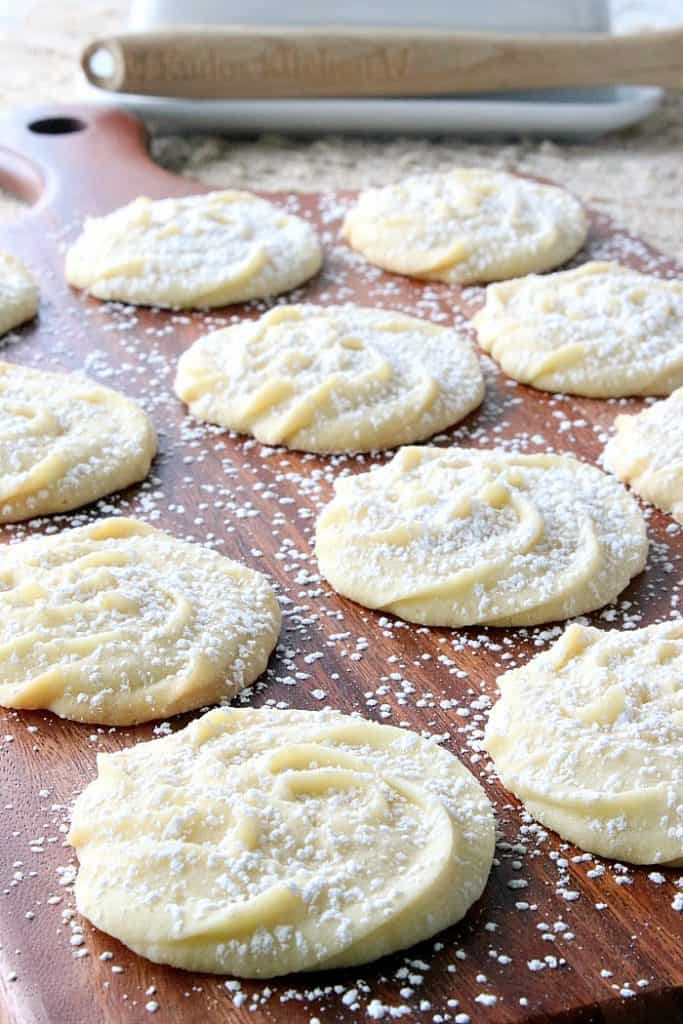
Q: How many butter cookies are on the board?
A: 11